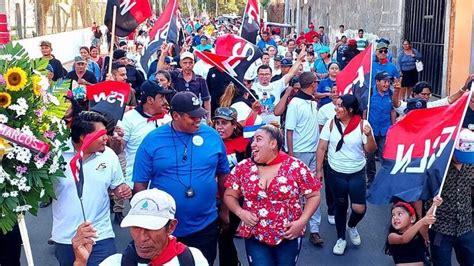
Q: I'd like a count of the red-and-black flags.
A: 8